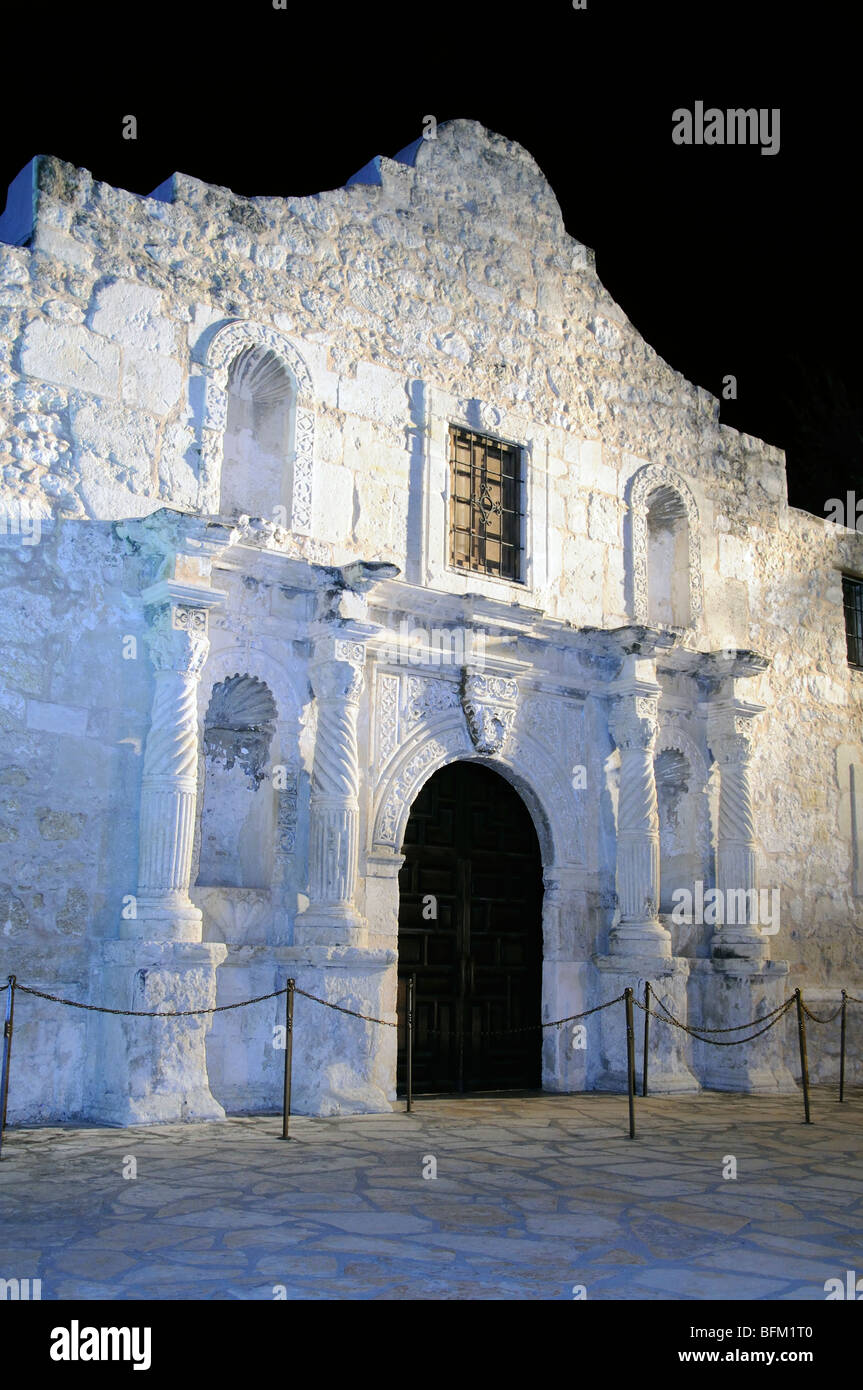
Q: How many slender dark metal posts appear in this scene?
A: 7